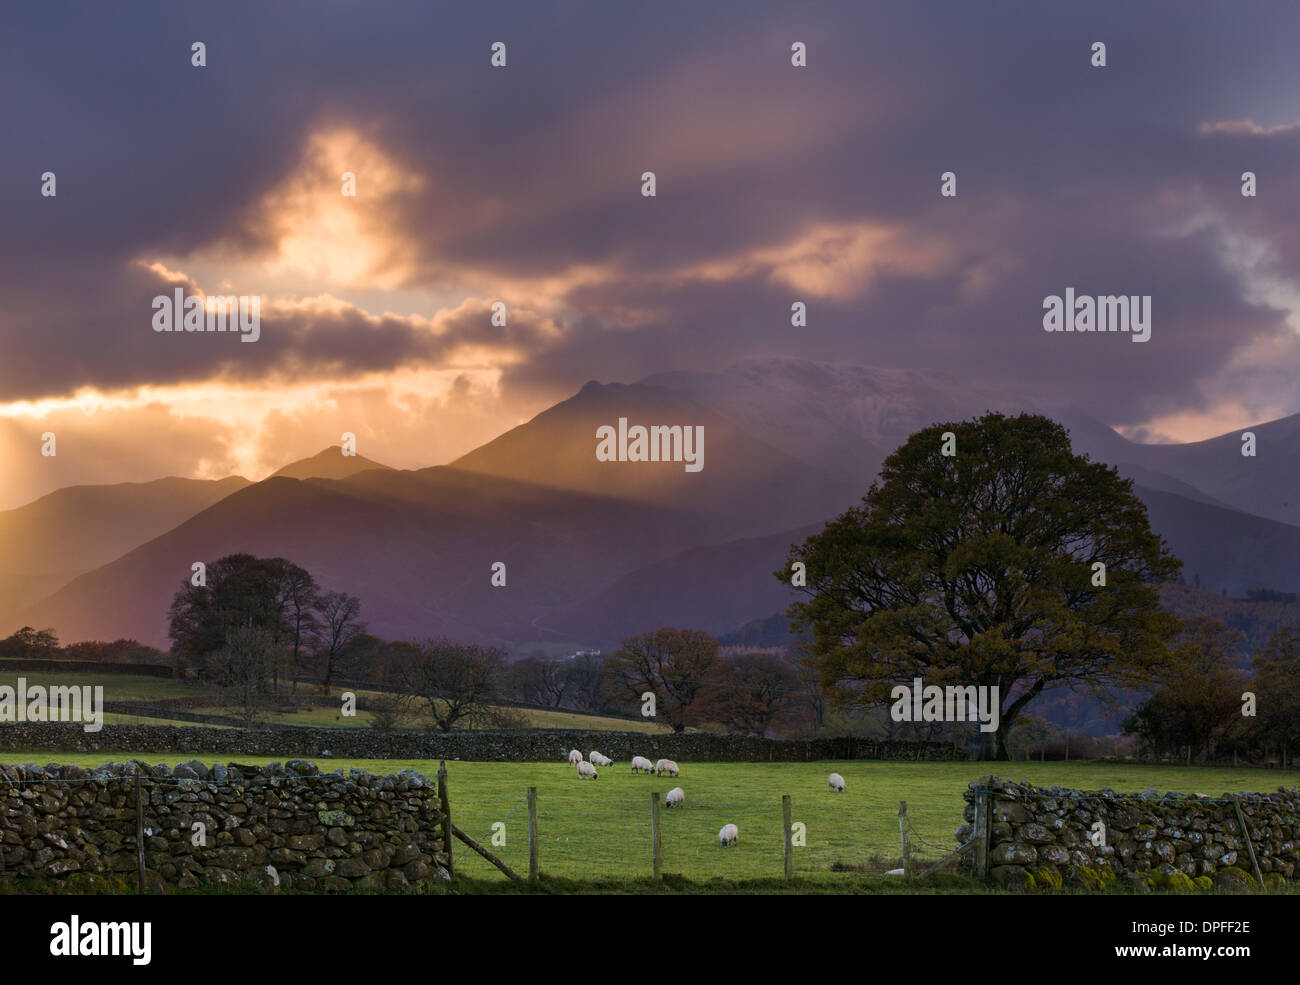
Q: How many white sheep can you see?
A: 8